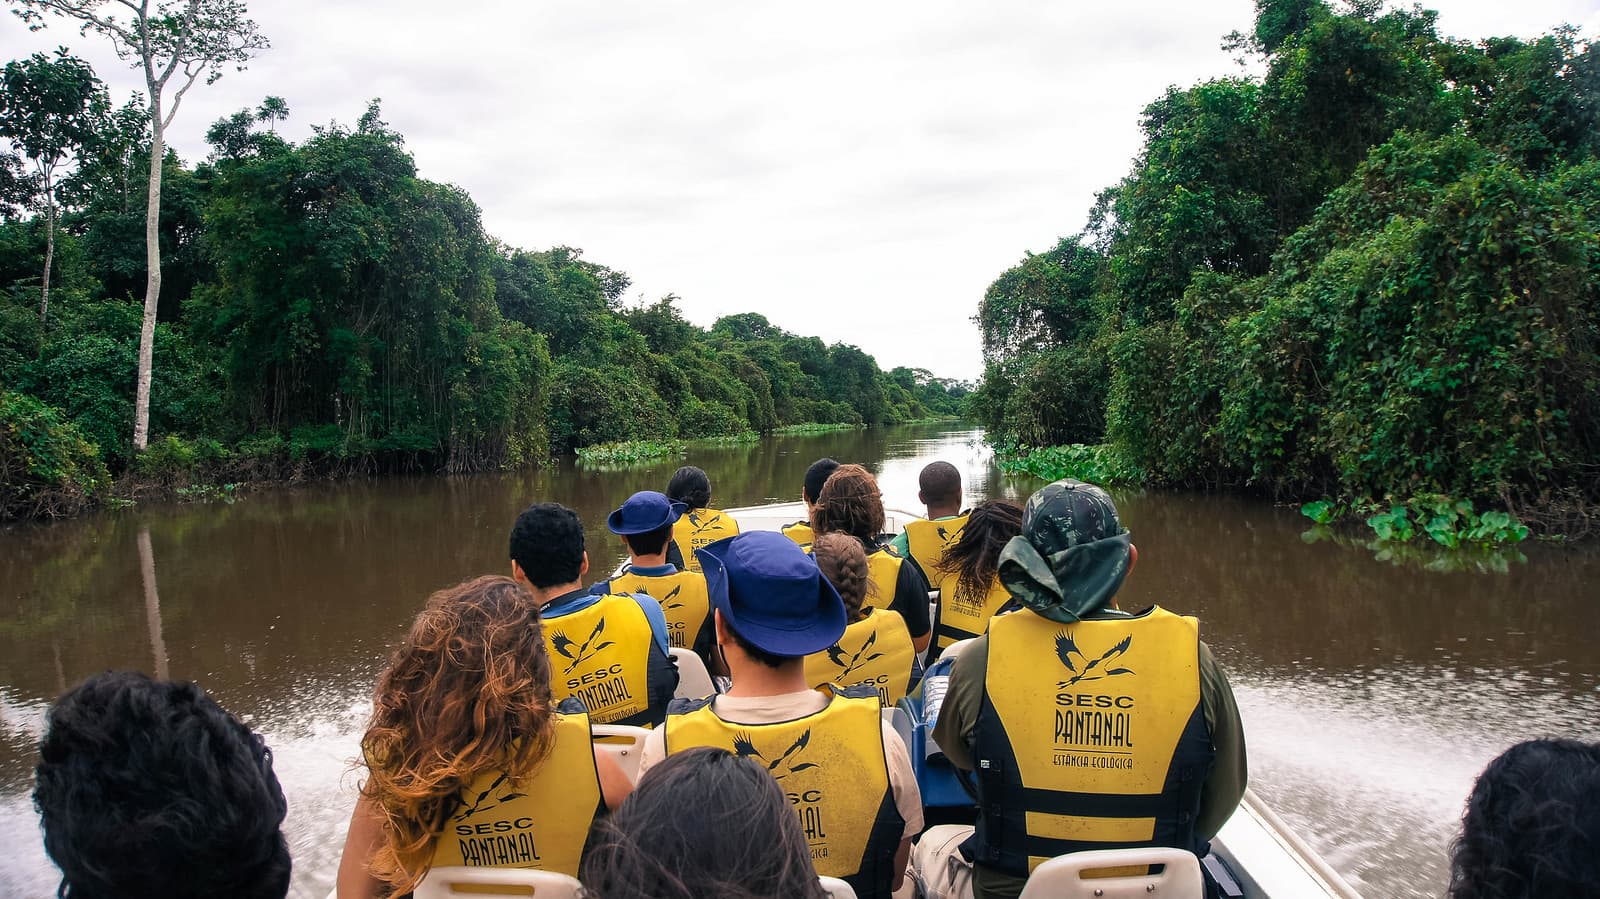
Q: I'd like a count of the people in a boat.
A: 14